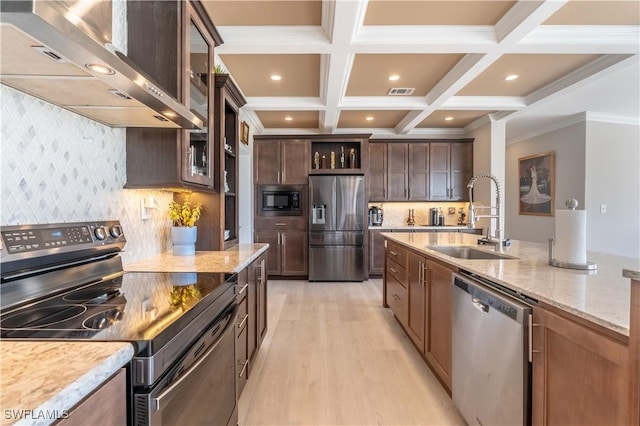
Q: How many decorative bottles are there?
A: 5